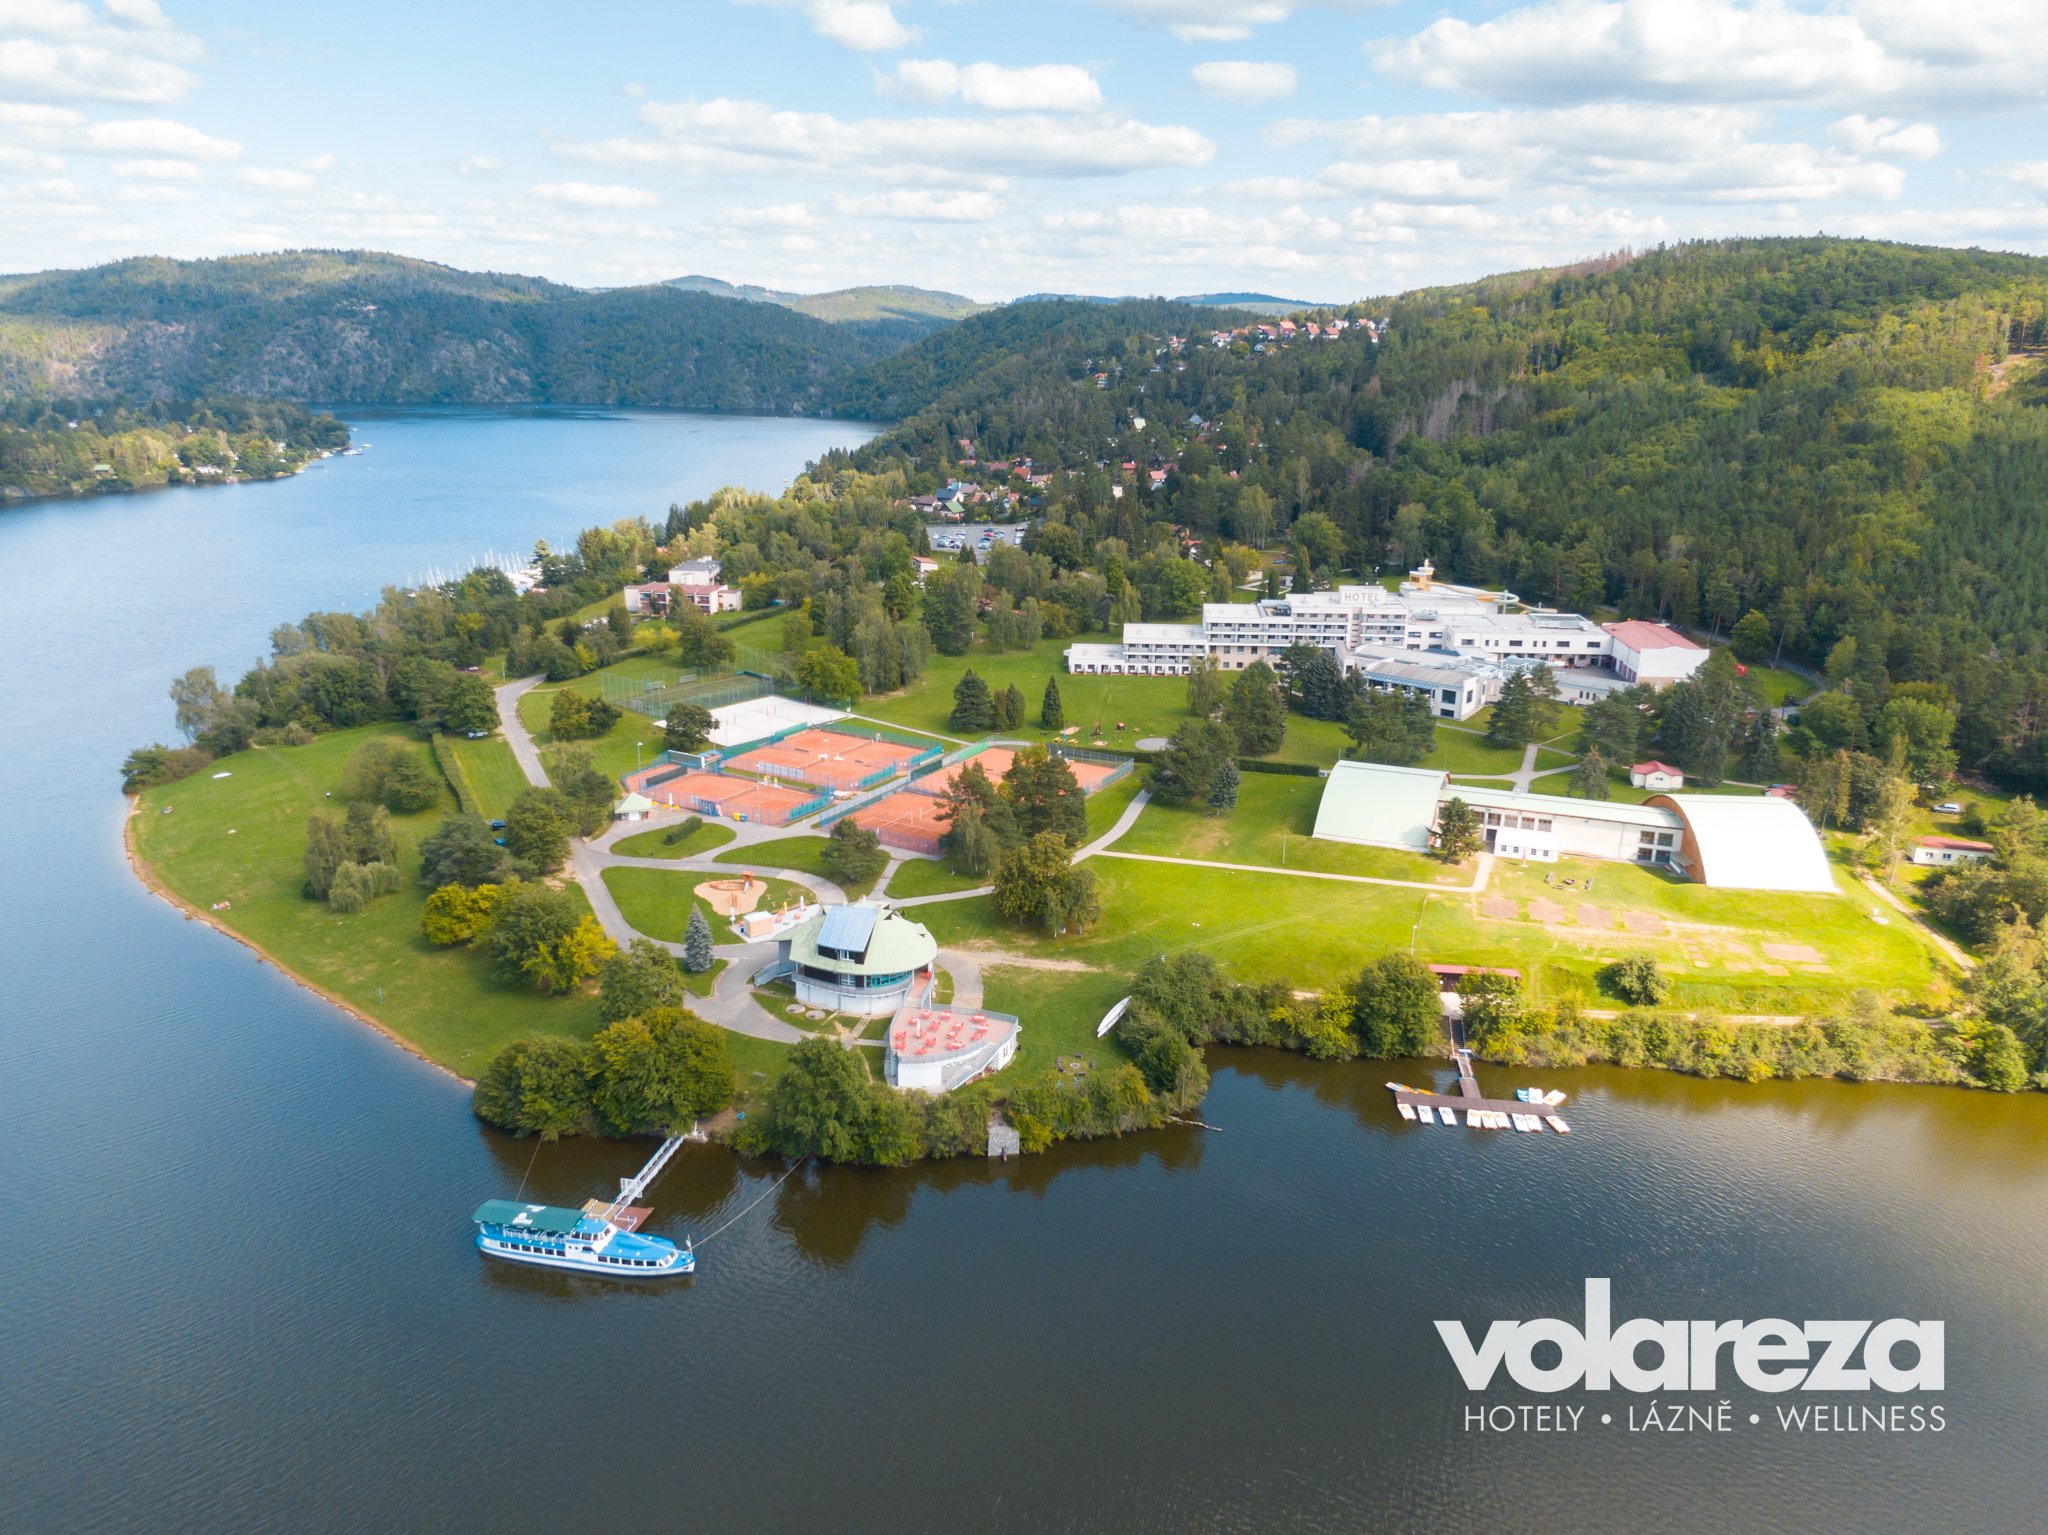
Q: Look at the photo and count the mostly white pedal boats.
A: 11